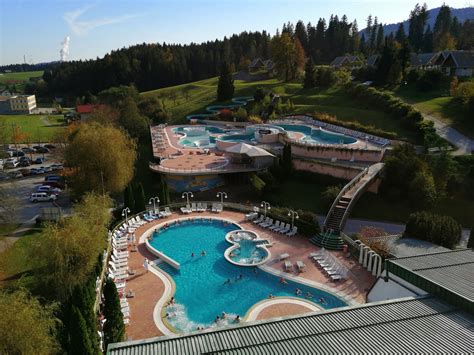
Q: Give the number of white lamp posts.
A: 6